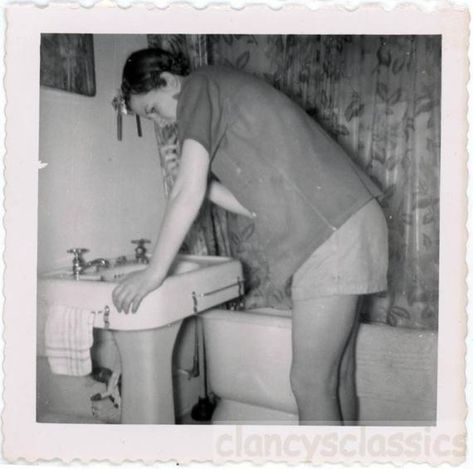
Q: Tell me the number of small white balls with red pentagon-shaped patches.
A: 0